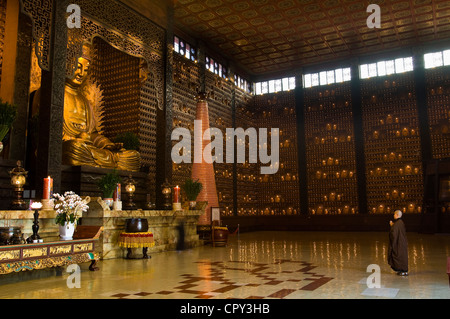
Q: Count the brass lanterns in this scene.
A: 3